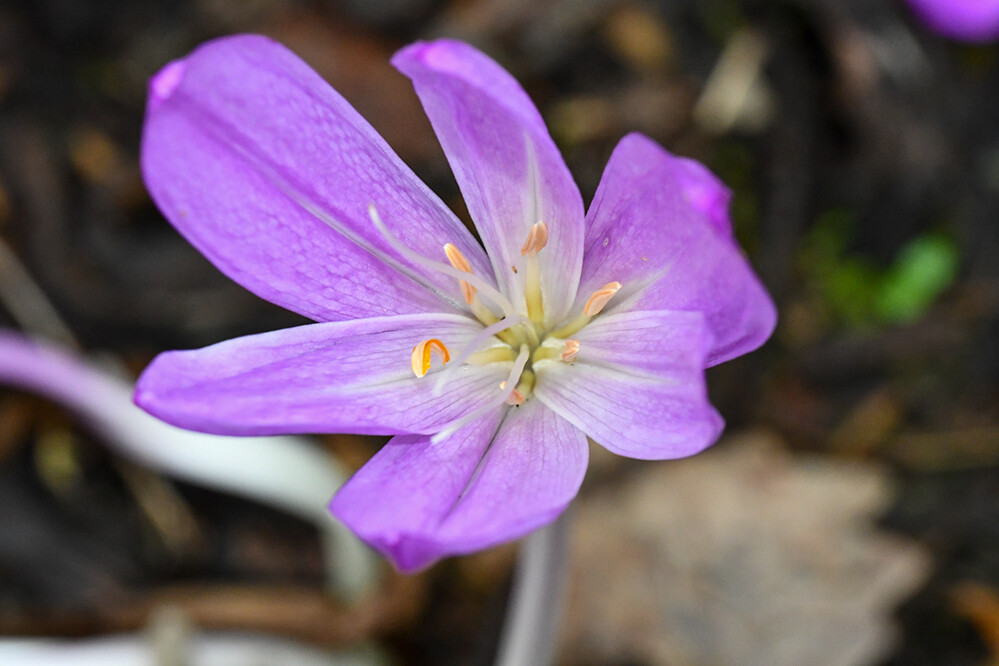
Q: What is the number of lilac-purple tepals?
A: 6